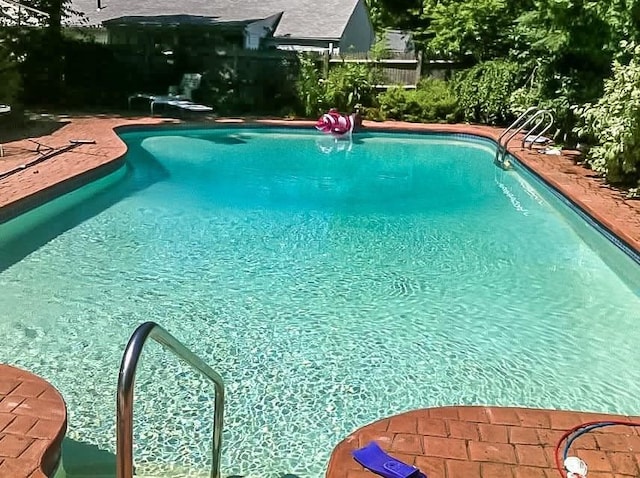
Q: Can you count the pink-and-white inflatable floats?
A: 1